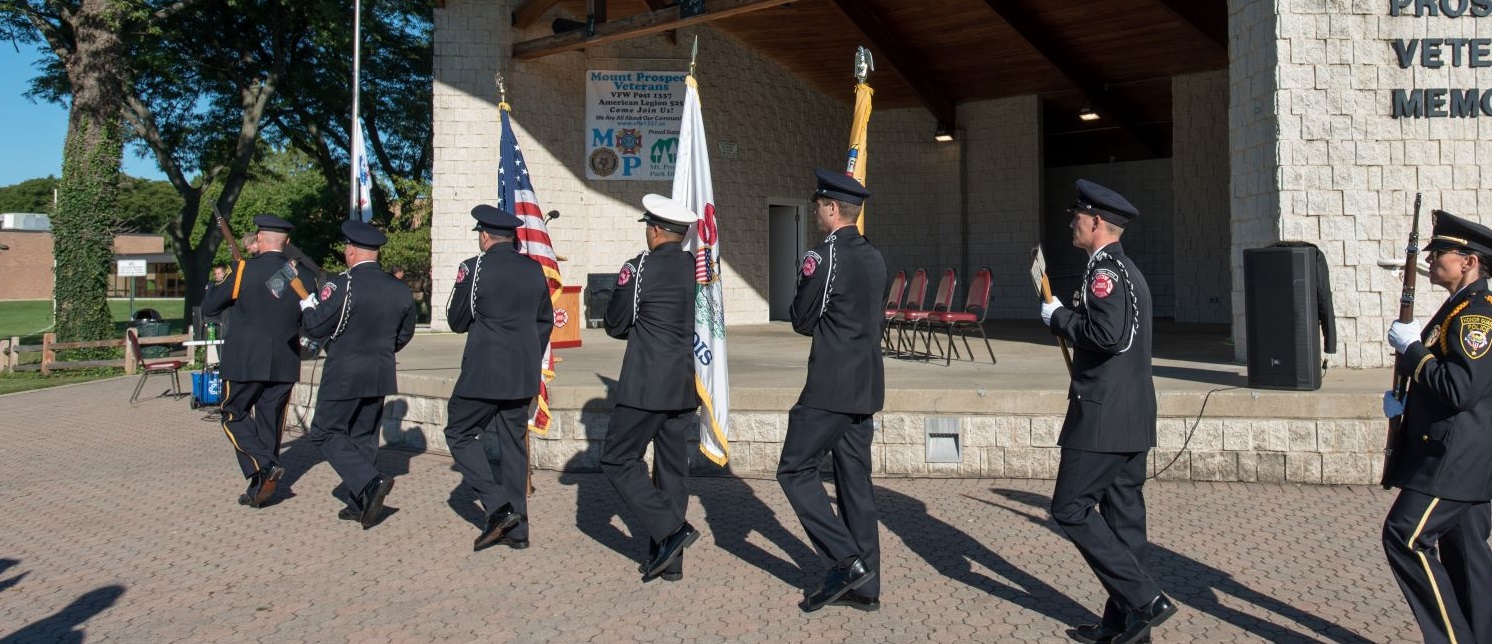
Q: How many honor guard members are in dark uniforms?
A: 7